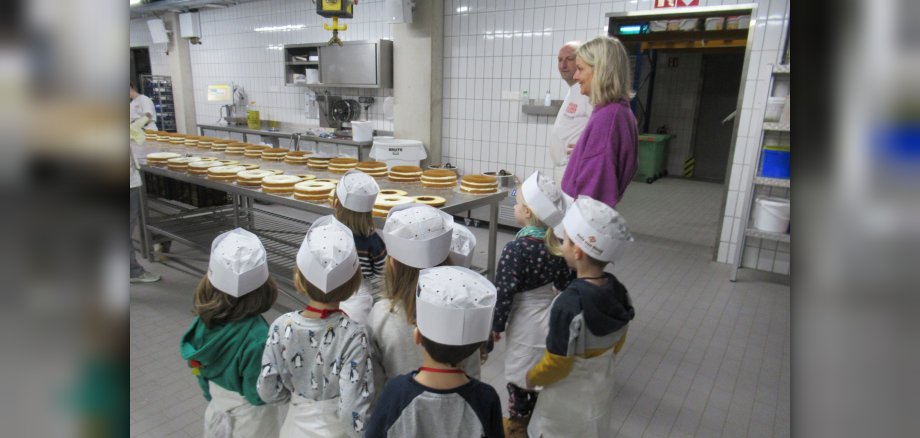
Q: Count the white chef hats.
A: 8